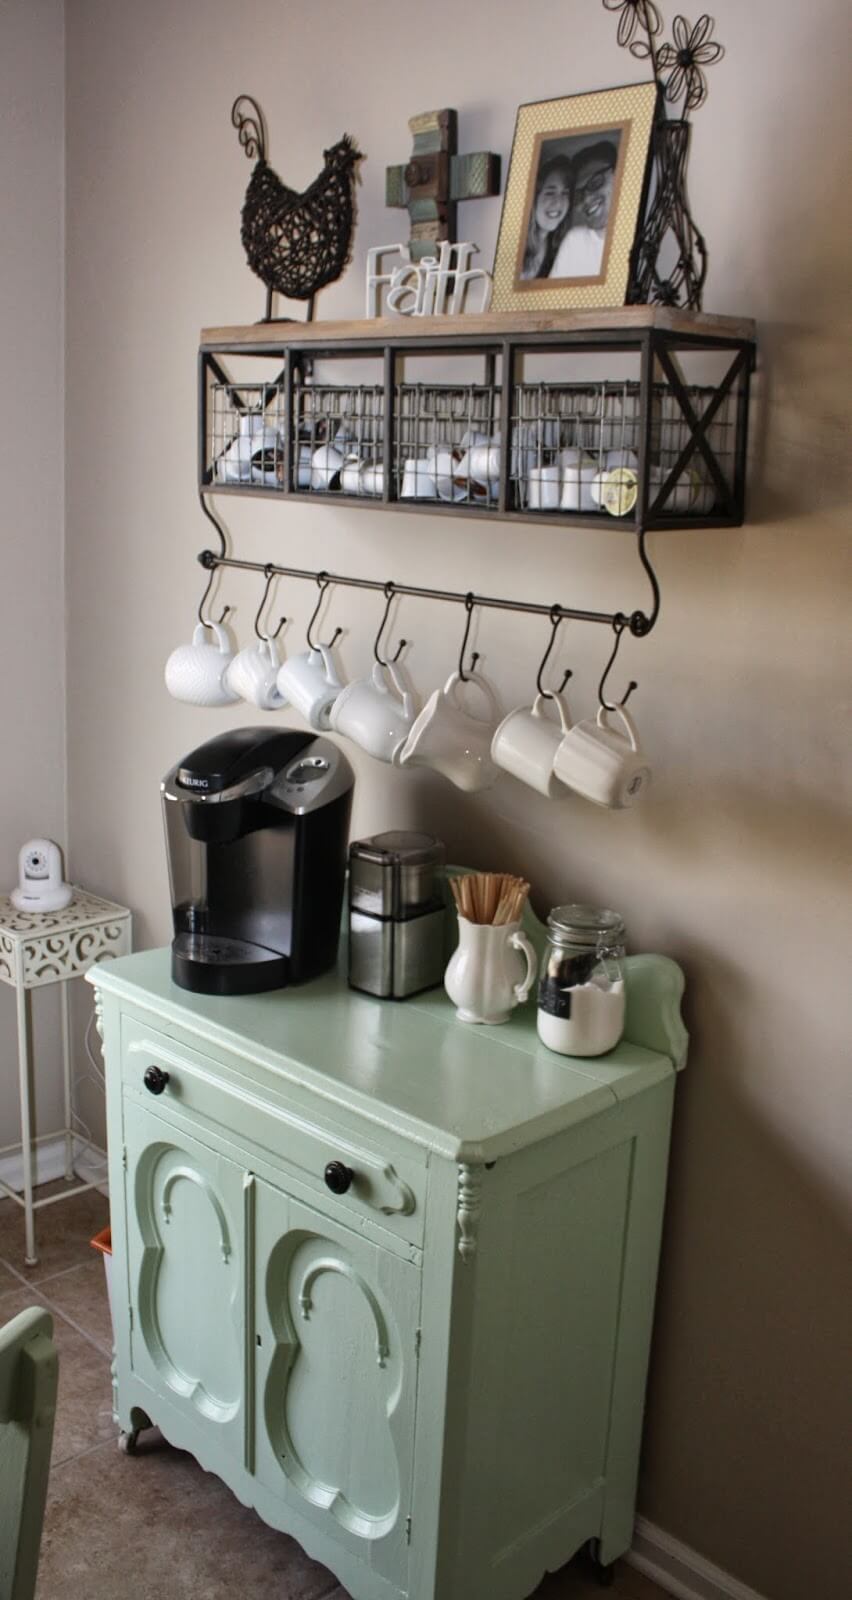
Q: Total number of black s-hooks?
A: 7